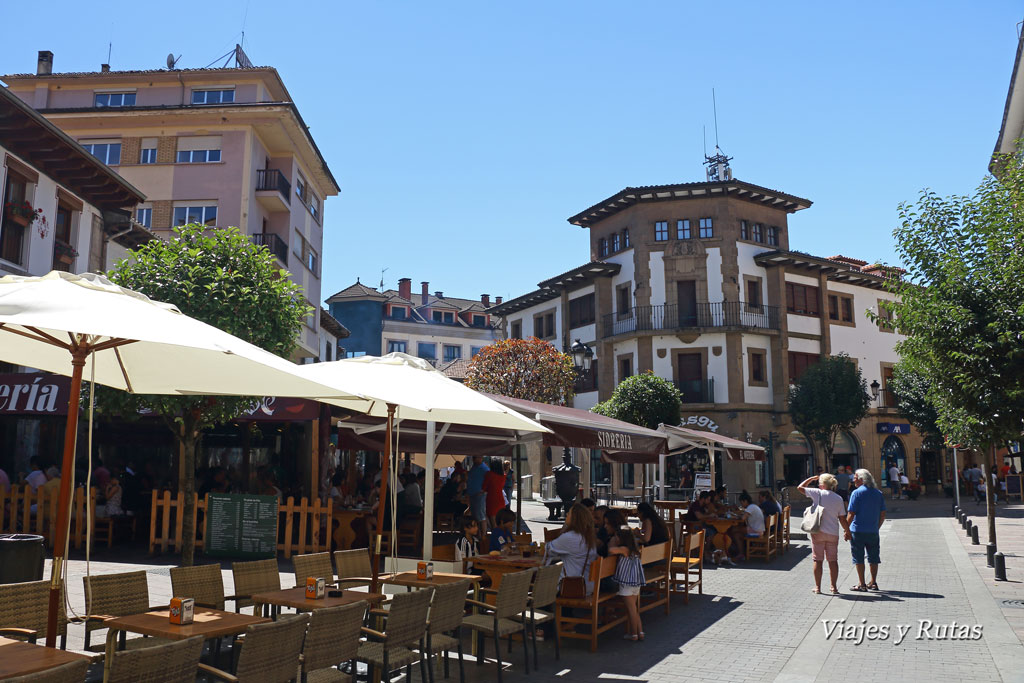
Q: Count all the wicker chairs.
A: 14